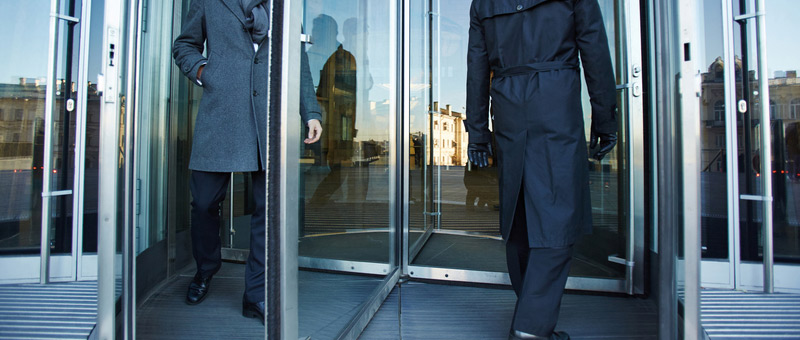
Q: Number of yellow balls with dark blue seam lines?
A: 0